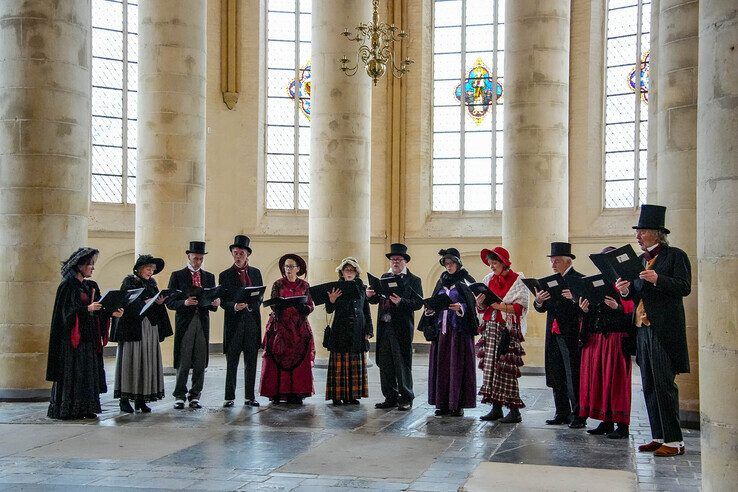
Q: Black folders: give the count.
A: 12